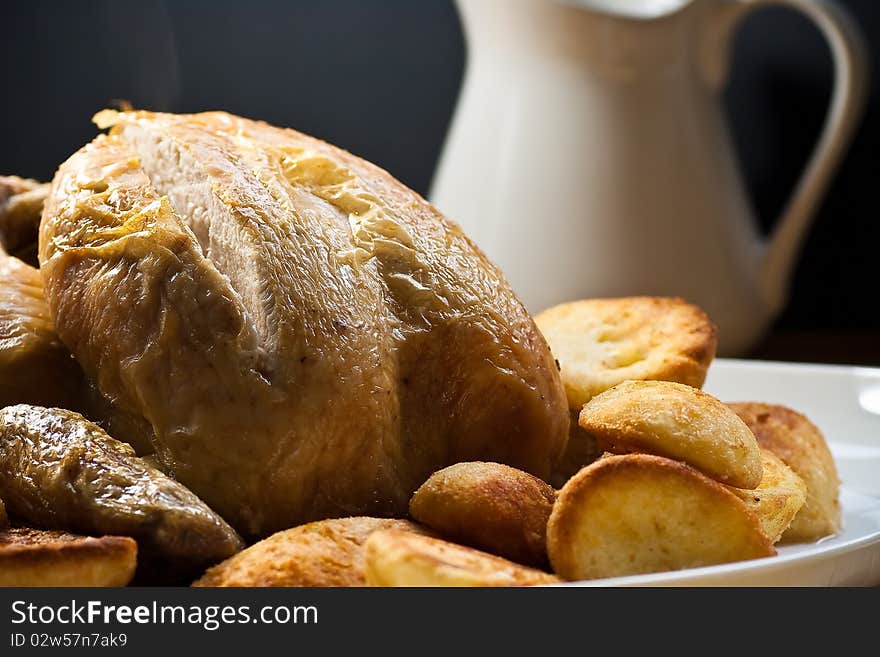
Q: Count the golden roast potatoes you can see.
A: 9